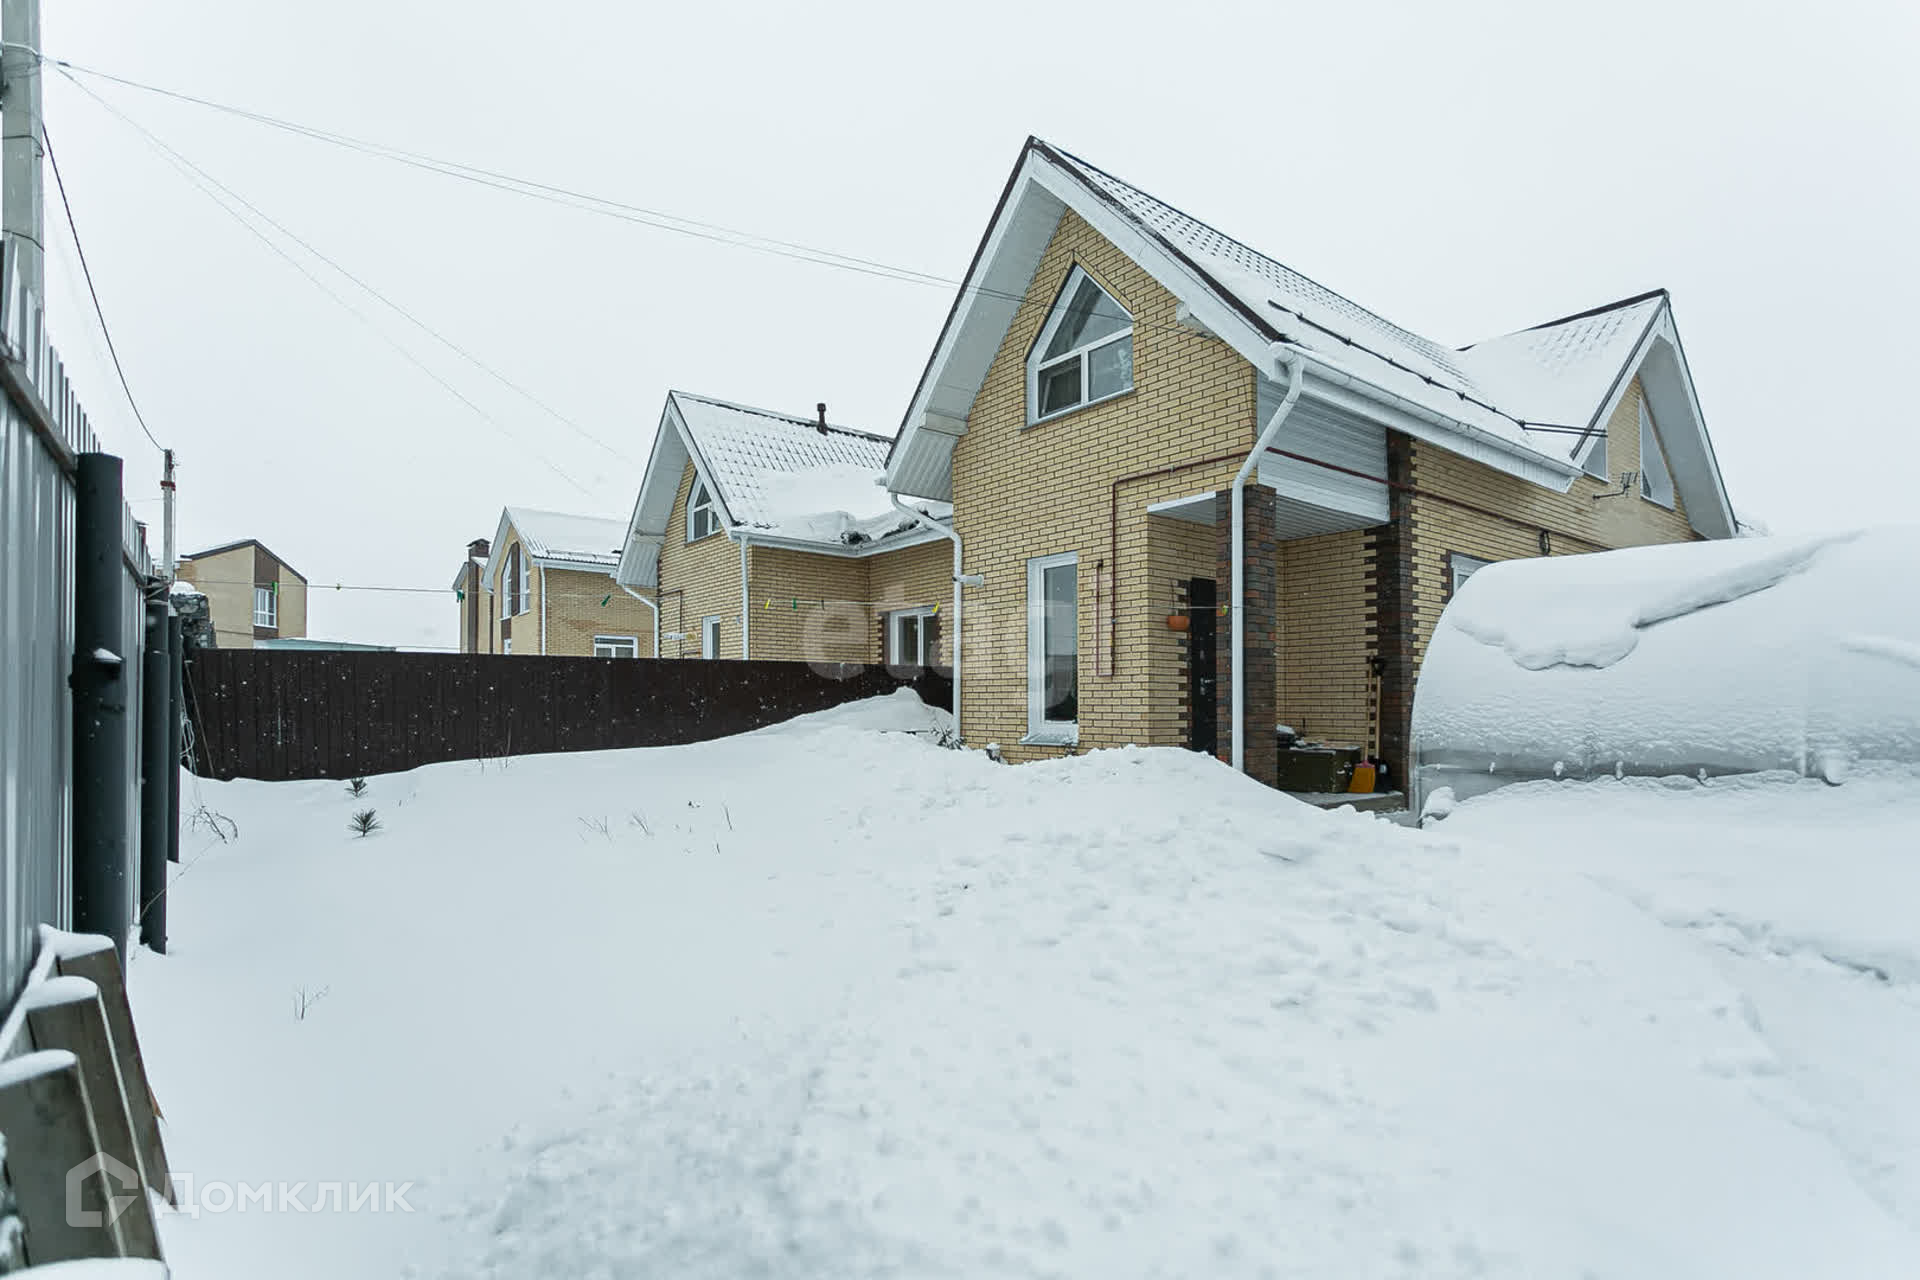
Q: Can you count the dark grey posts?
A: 3